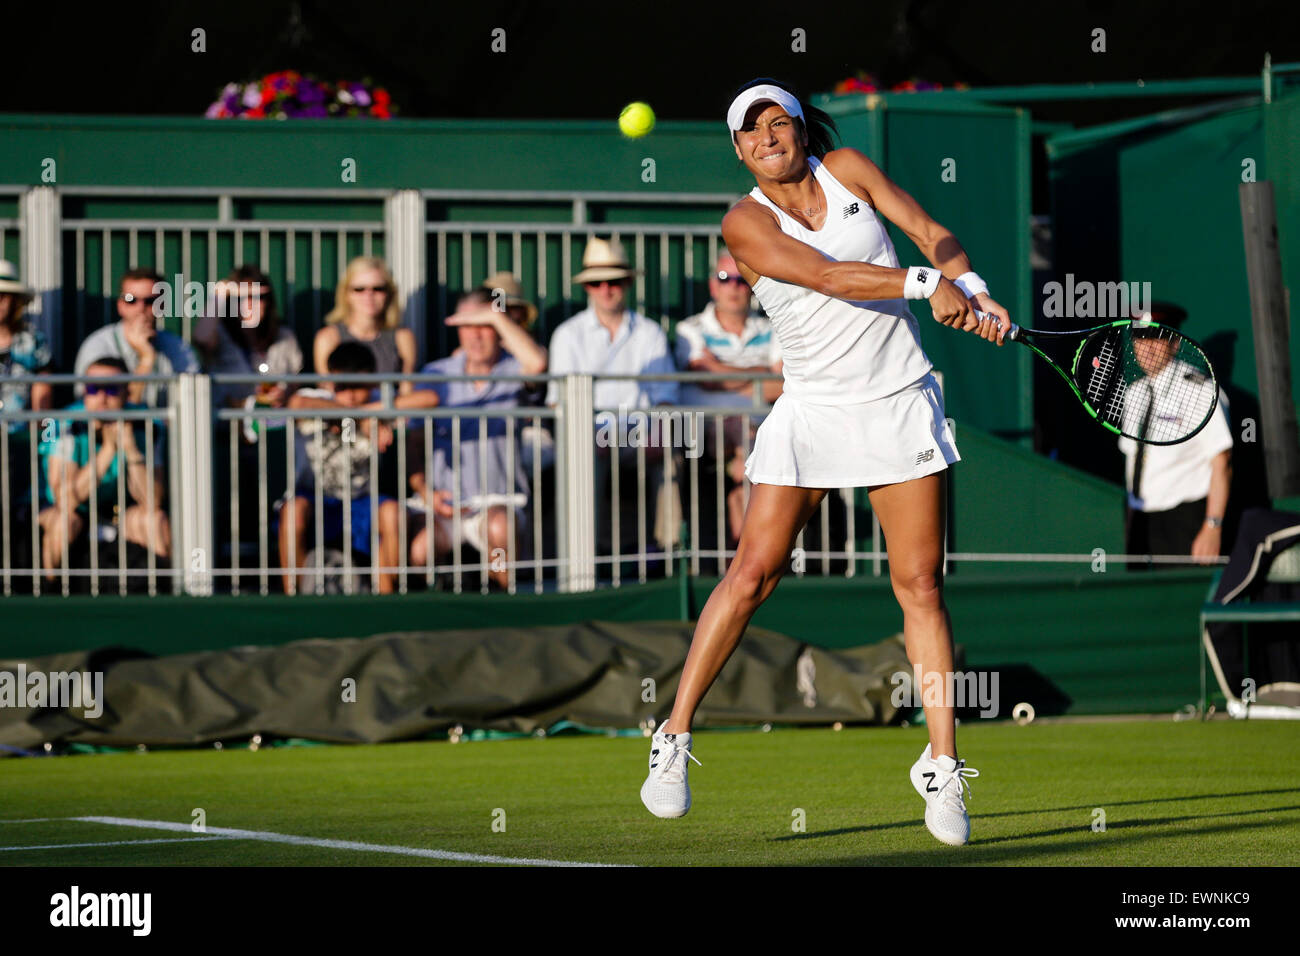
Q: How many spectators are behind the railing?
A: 10